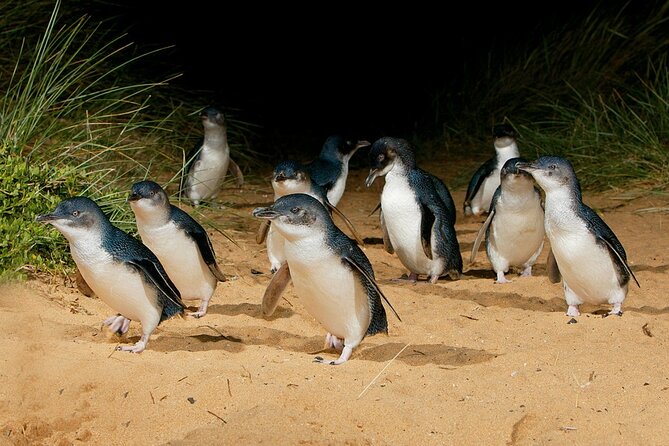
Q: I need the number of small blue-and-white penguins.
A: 10